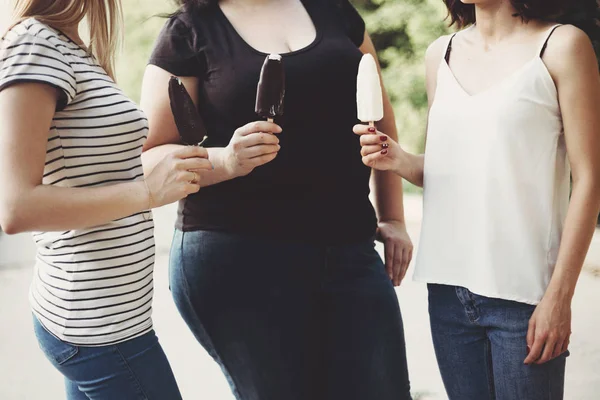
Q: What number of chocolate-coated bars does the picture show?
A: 2